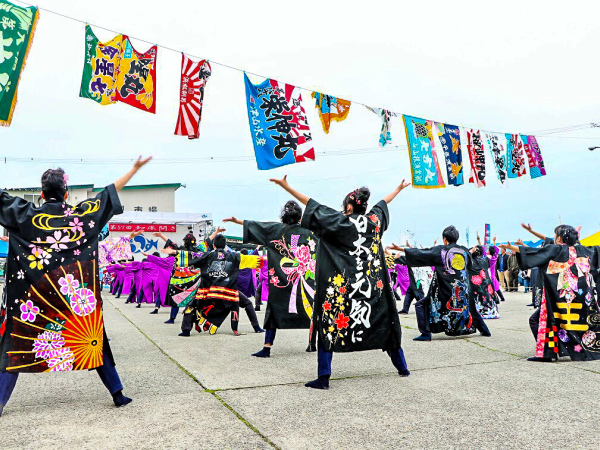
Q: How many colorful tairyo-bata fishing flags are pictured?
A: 13